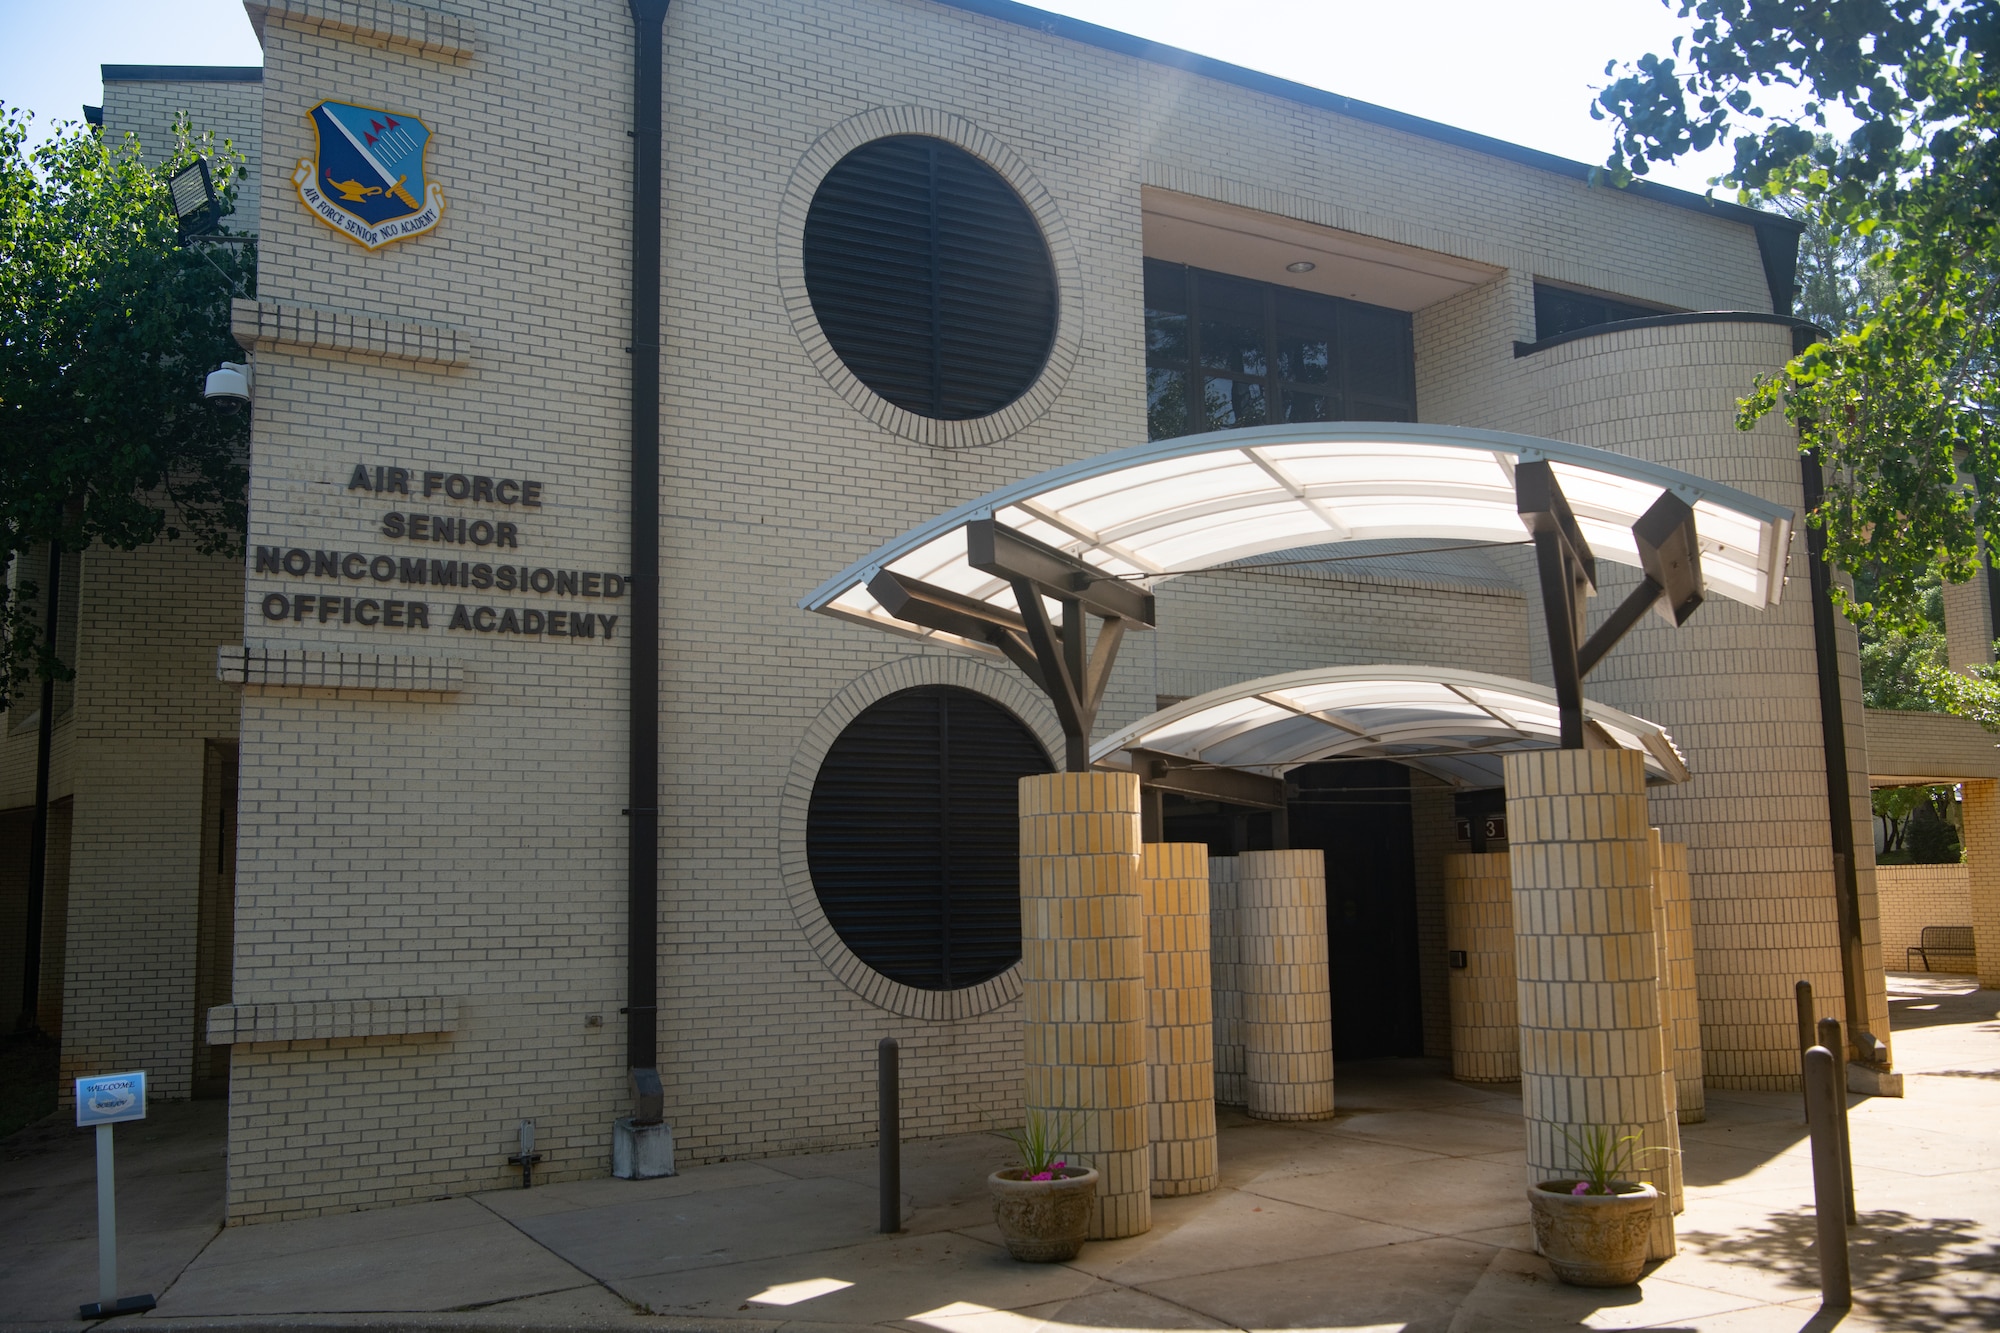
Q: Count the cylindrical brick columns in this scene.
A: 8